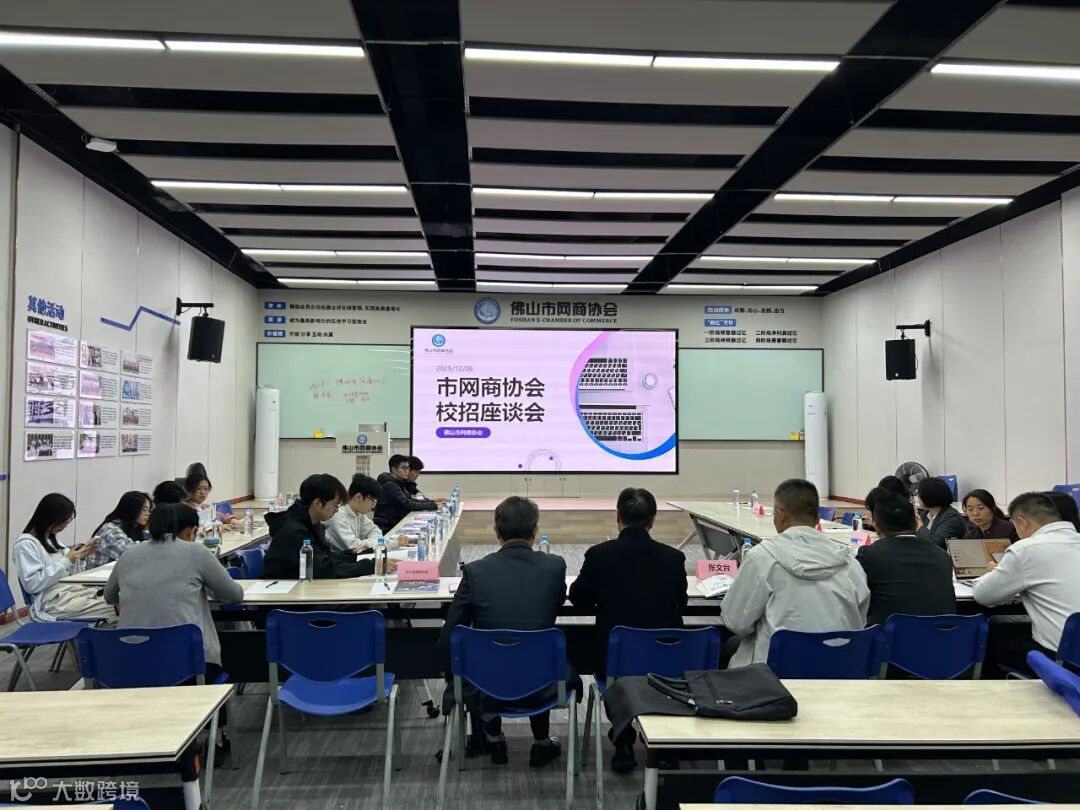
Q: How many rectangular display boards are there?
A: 12